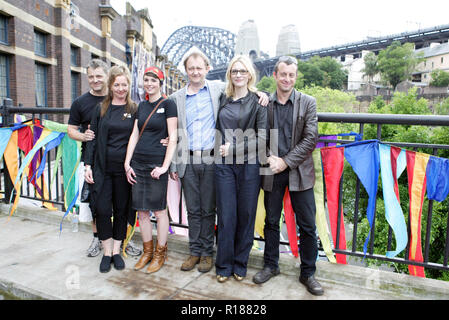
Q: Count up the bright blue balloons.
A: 0